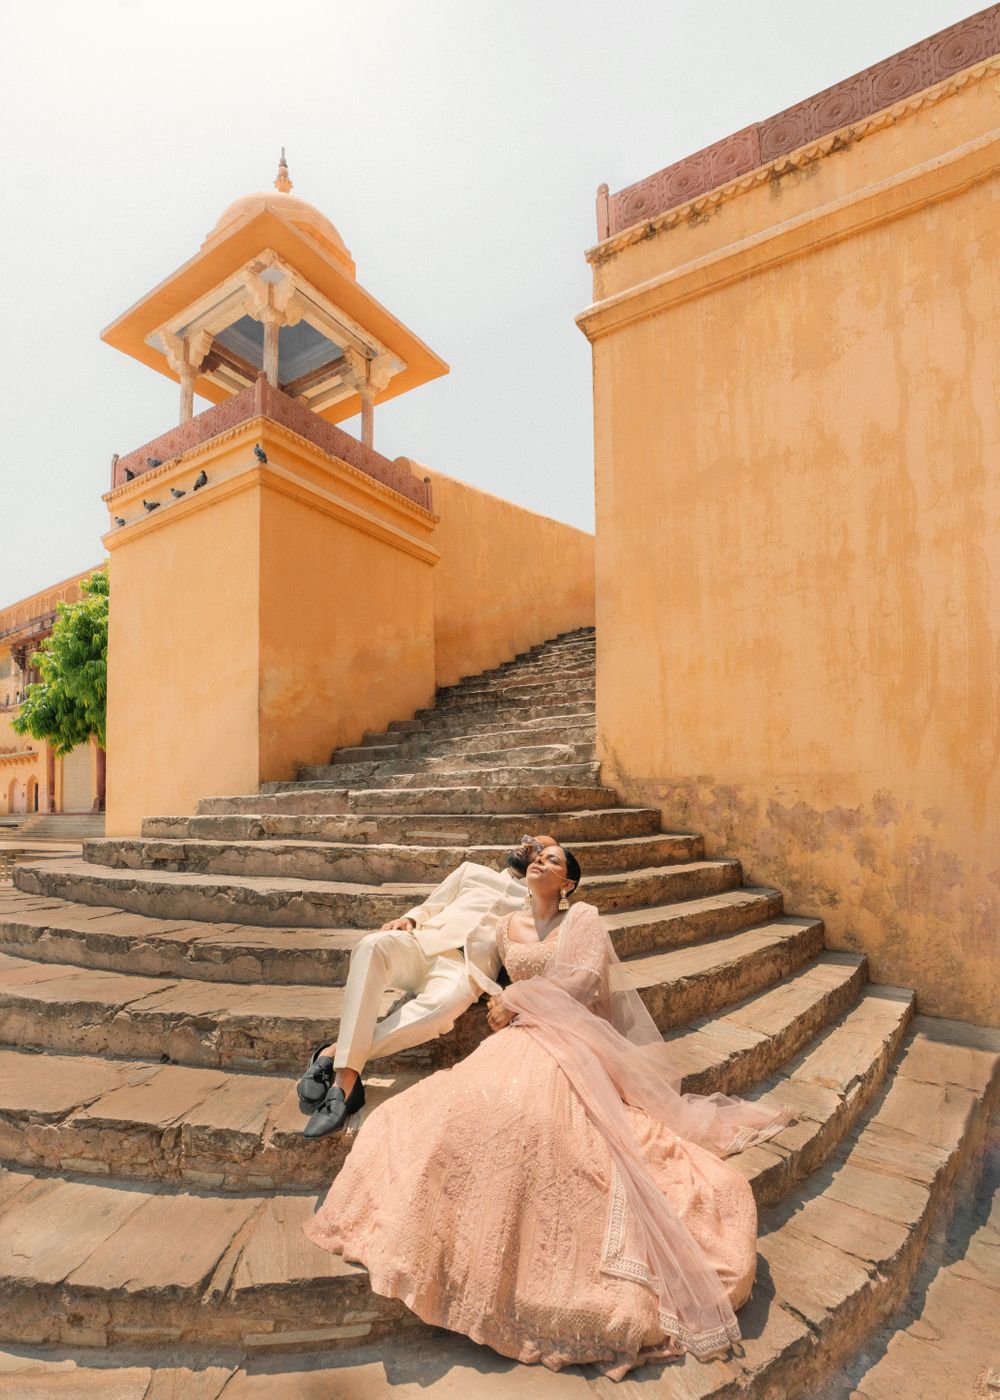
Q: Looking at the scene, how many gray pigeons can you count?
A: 7